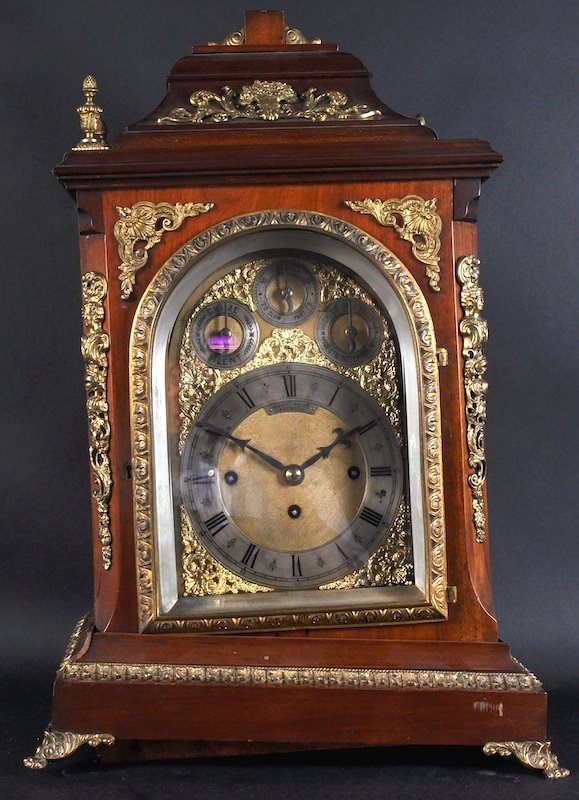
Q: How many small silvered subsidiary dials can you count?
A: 3